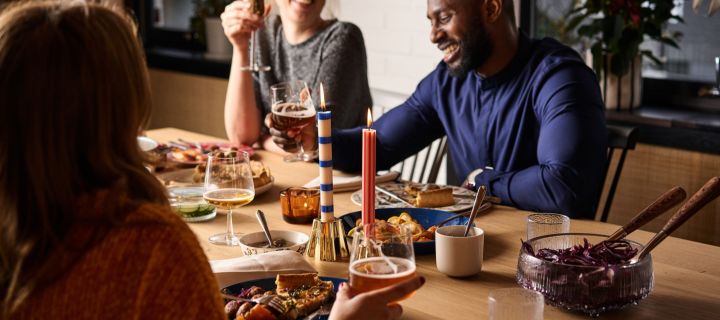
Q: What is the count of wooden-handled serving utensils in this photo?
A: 2